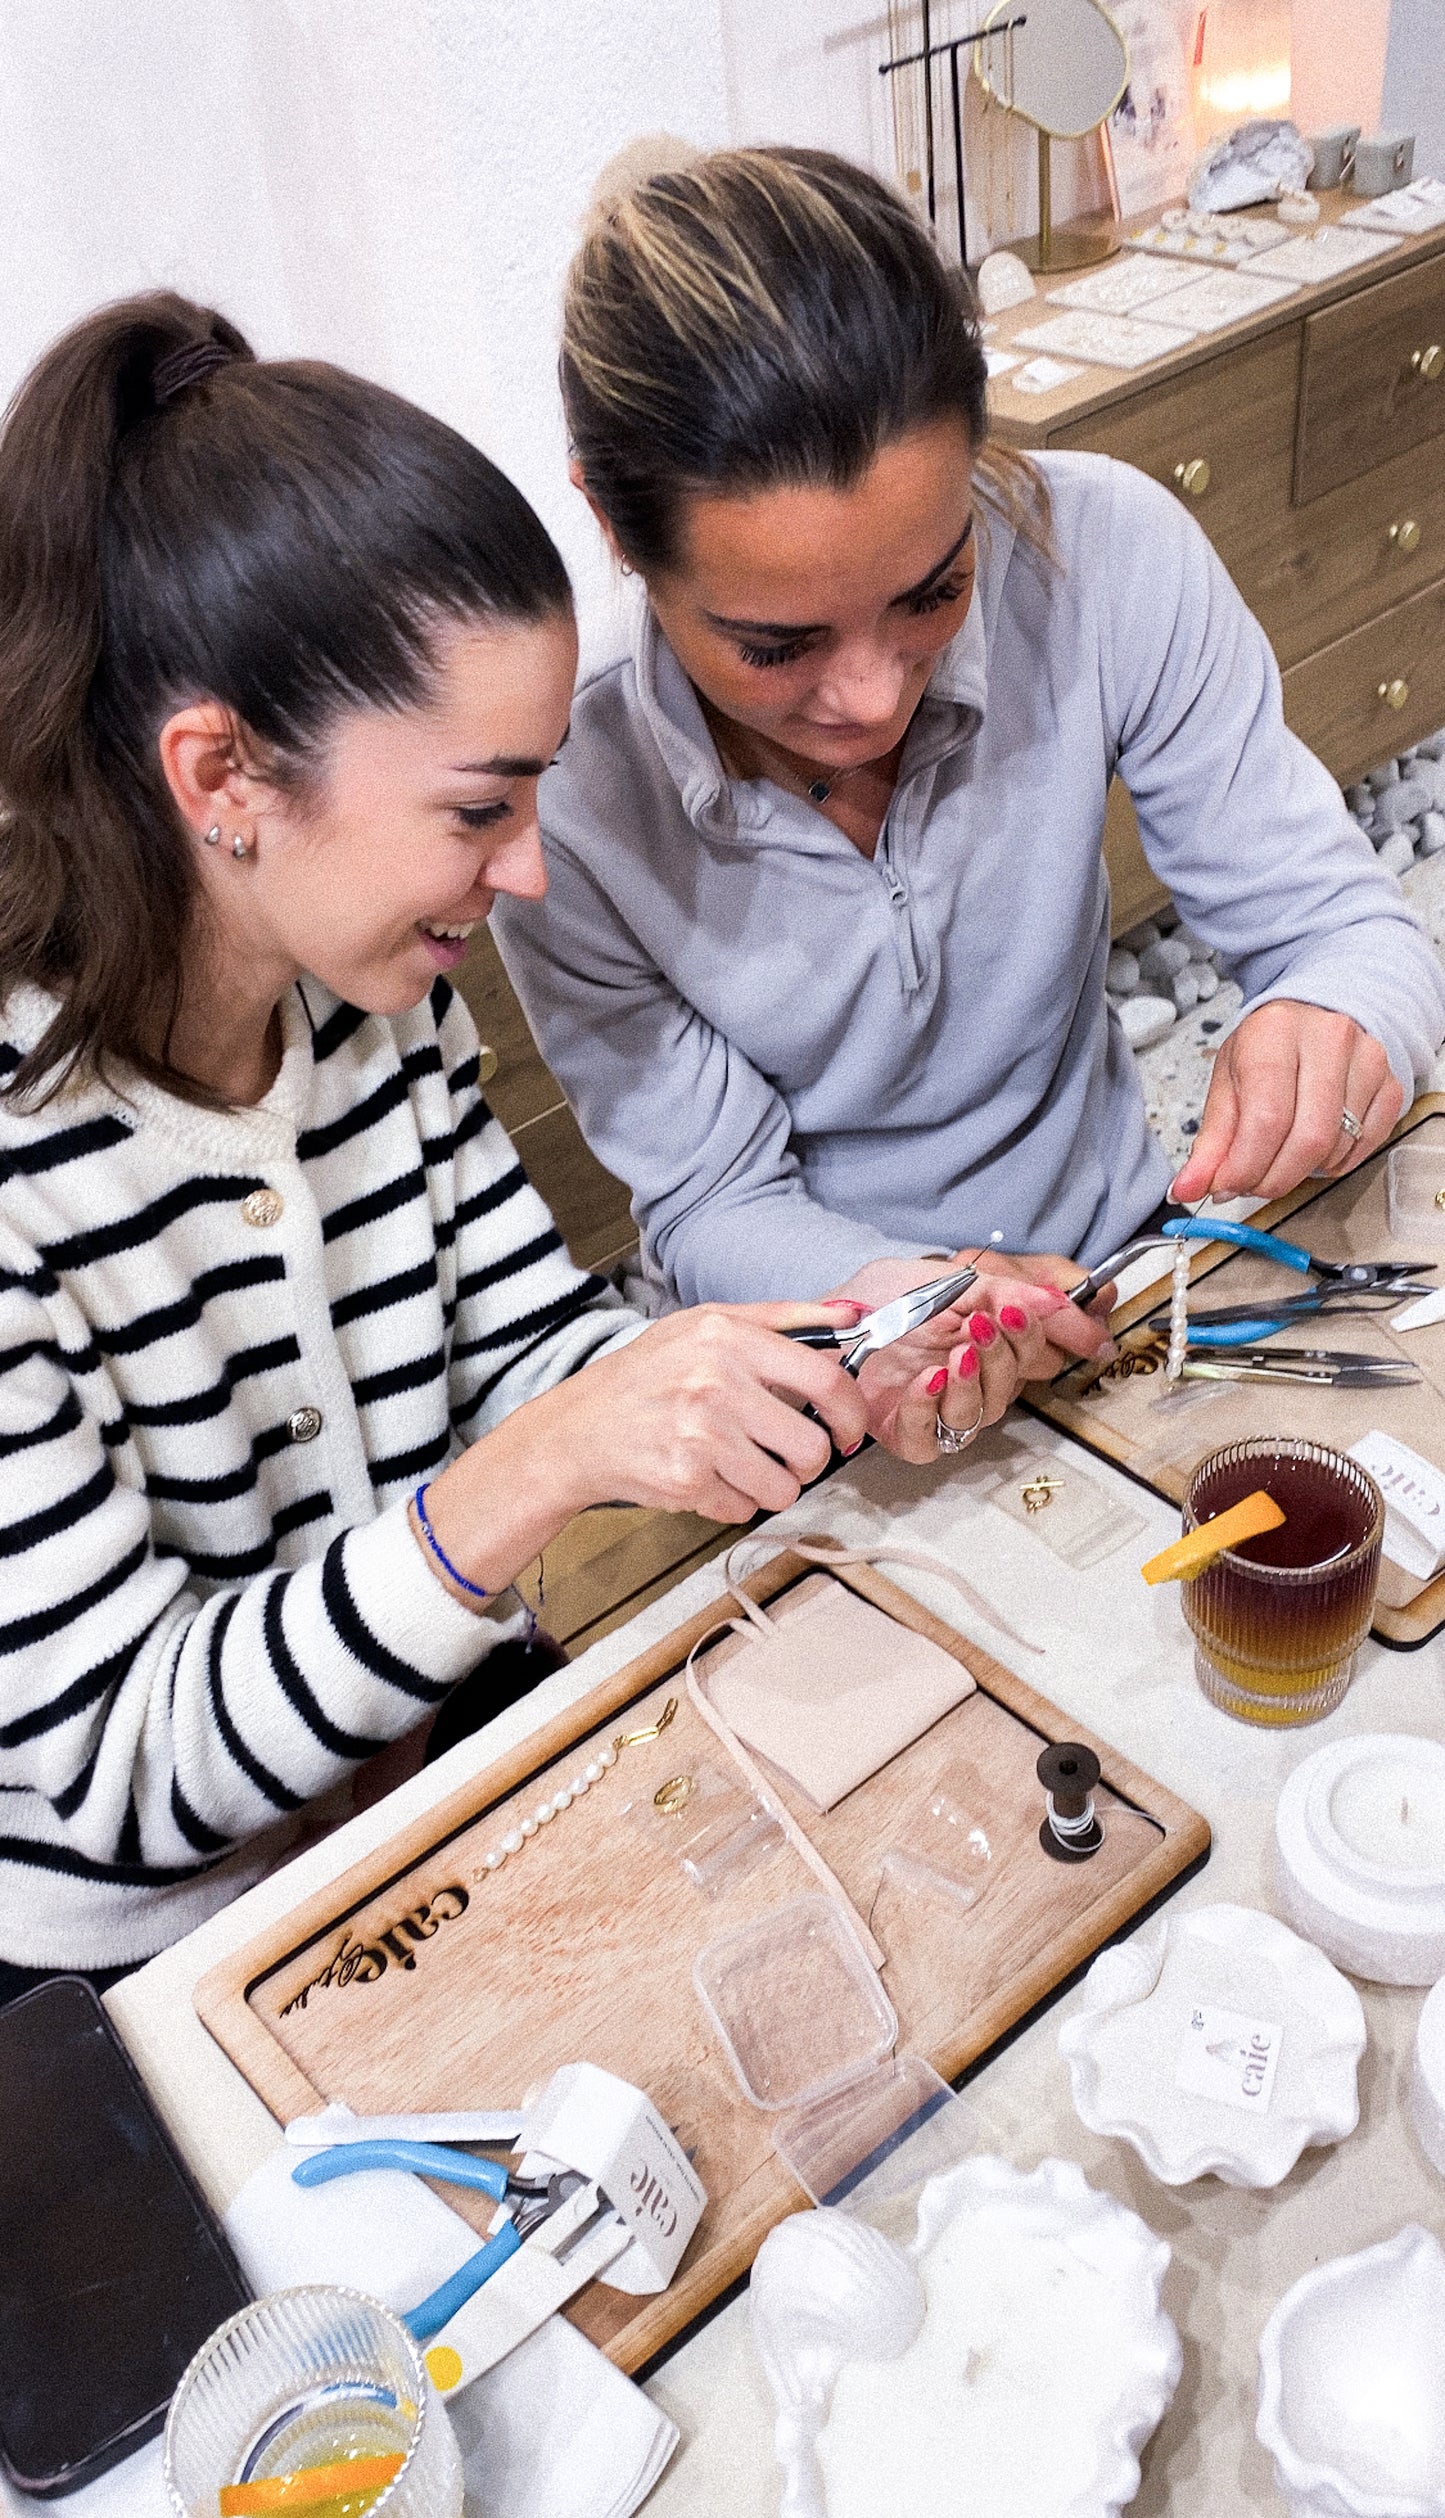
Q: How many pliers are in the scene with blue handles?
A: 2